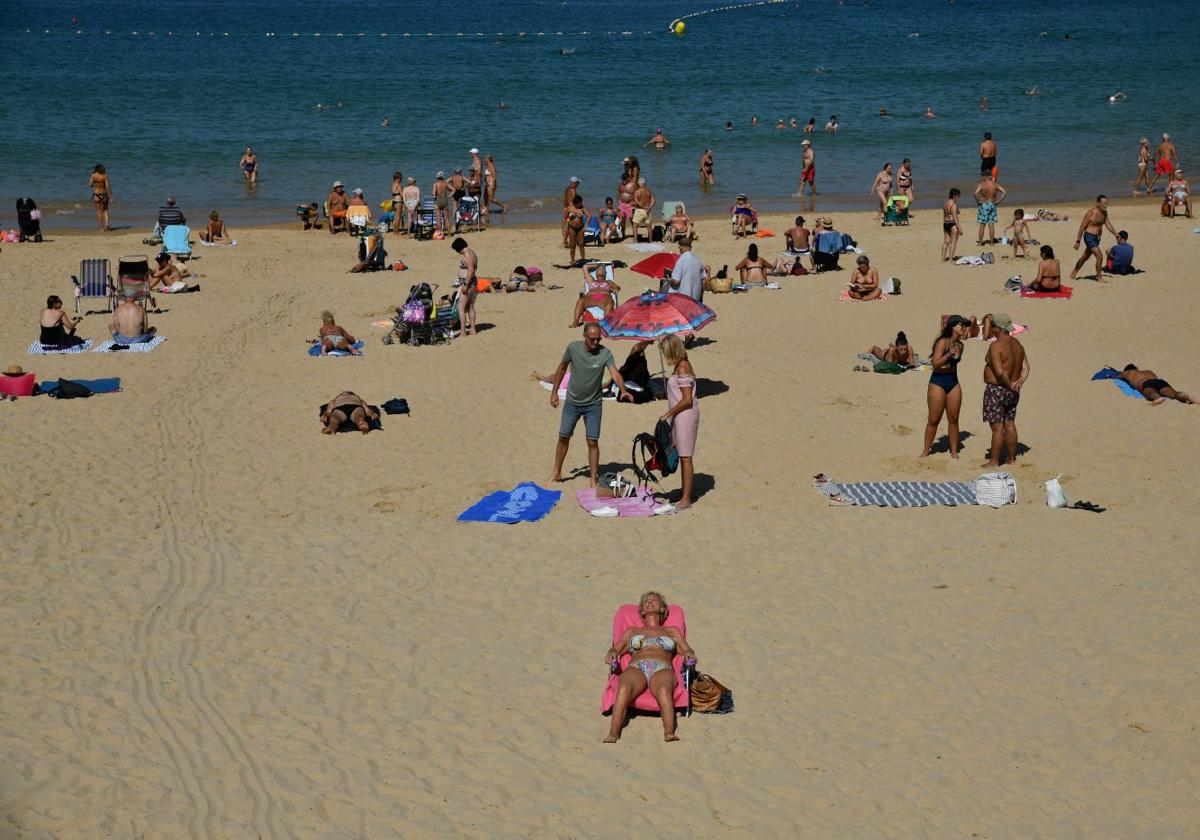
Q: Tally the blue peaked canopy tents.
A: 0